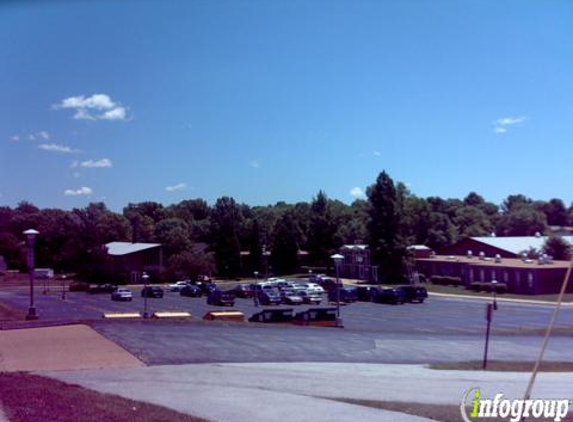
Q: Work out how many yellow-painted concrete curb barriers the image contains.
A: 3